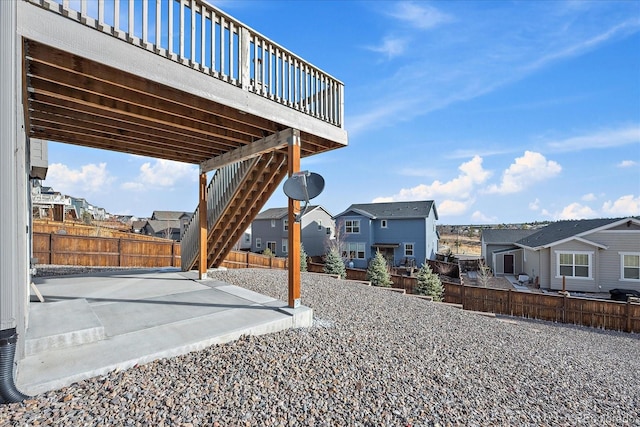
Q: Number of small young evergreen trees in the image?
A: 4